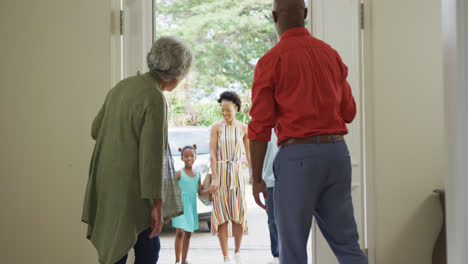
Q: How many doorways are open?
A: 1